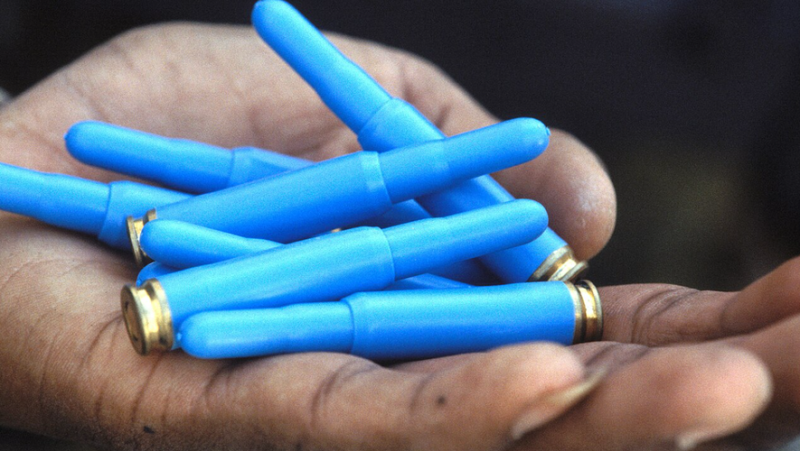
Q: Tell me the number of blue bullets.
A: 8